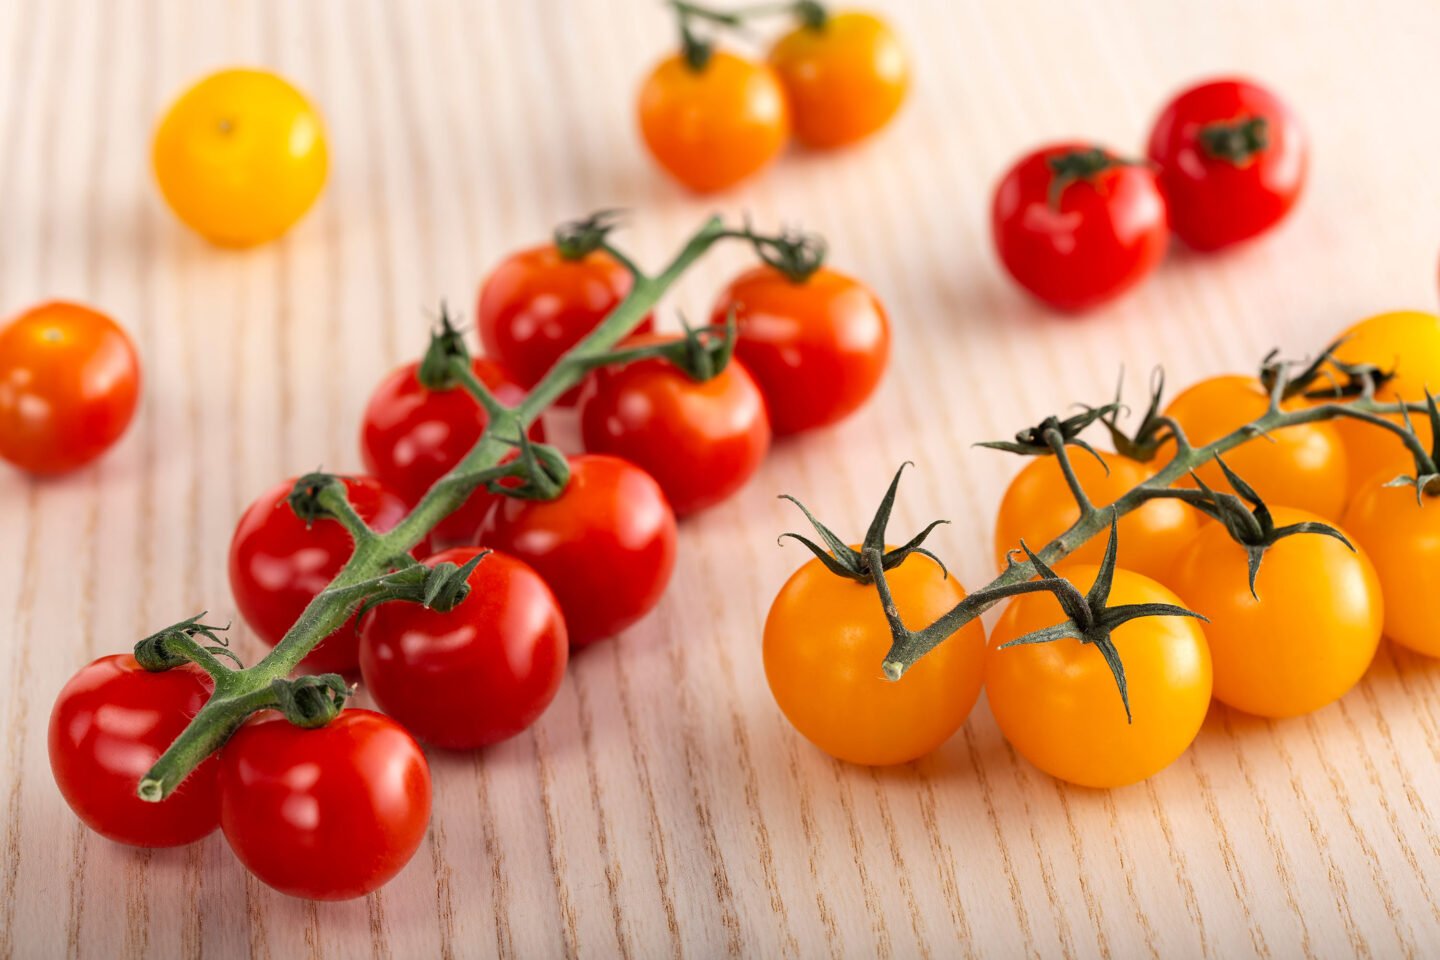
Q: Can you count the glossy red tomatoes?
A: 12